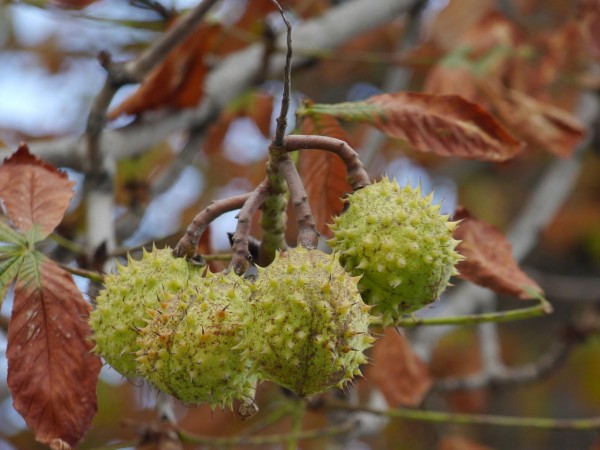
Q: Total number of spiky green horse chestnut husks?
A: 4